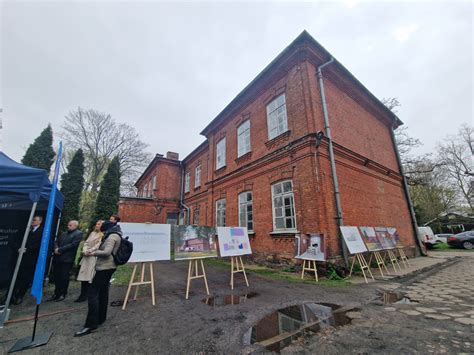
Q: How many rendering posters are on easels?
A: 8